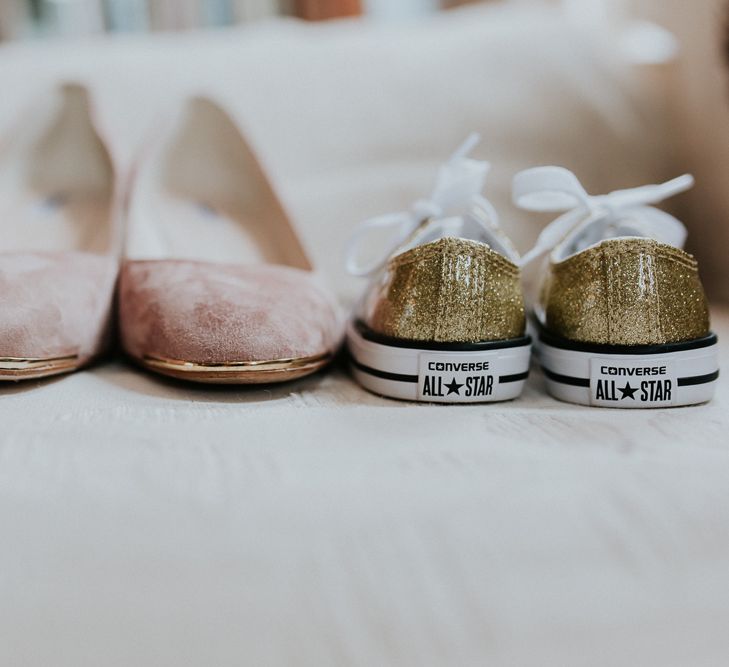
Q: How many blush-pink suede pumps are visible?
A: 2